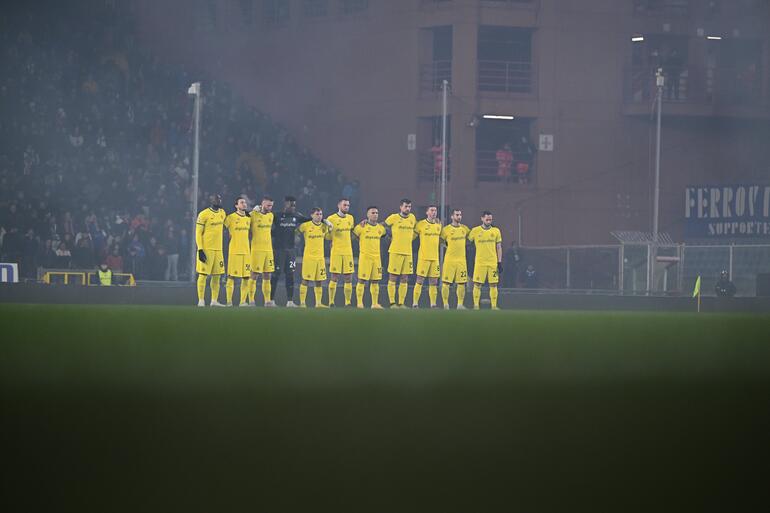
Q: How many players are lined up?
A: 11